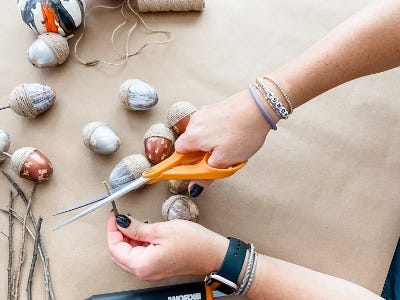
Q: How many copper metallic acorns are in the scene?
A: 3